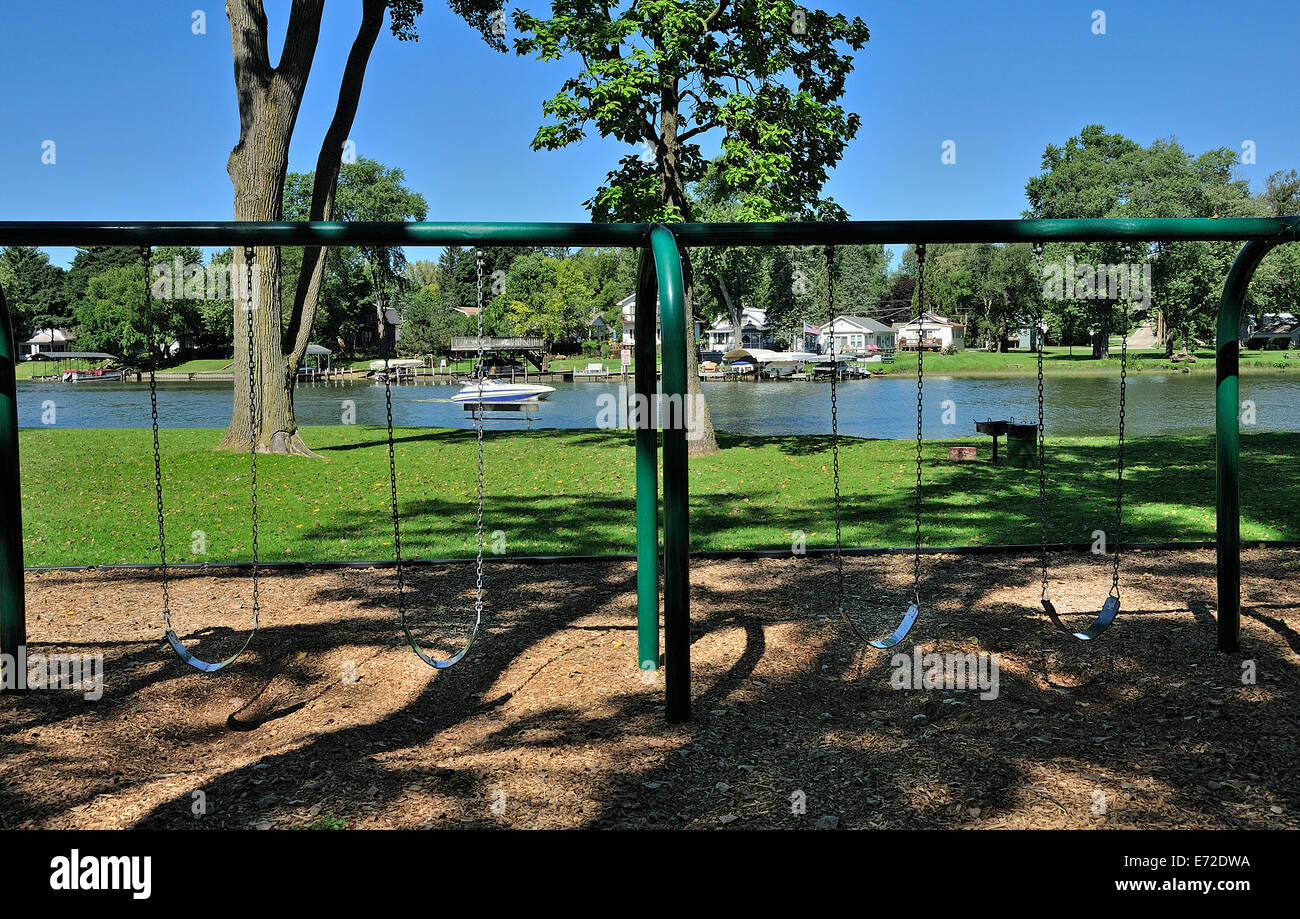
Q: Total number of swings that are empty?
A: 4